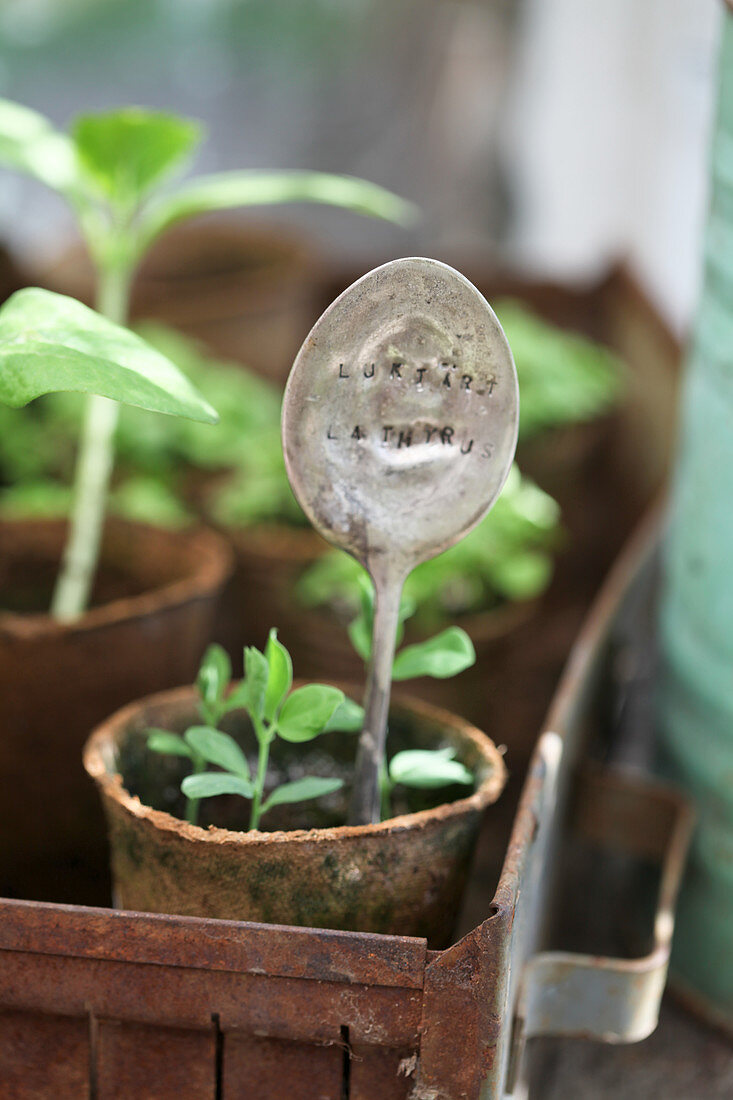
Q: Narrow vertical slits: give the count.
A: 3